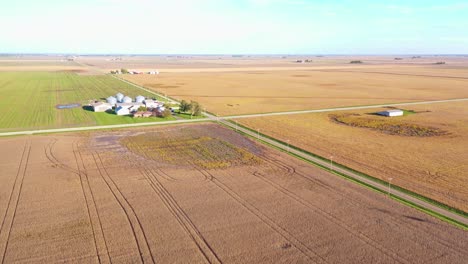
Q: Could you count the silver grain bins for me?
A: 4